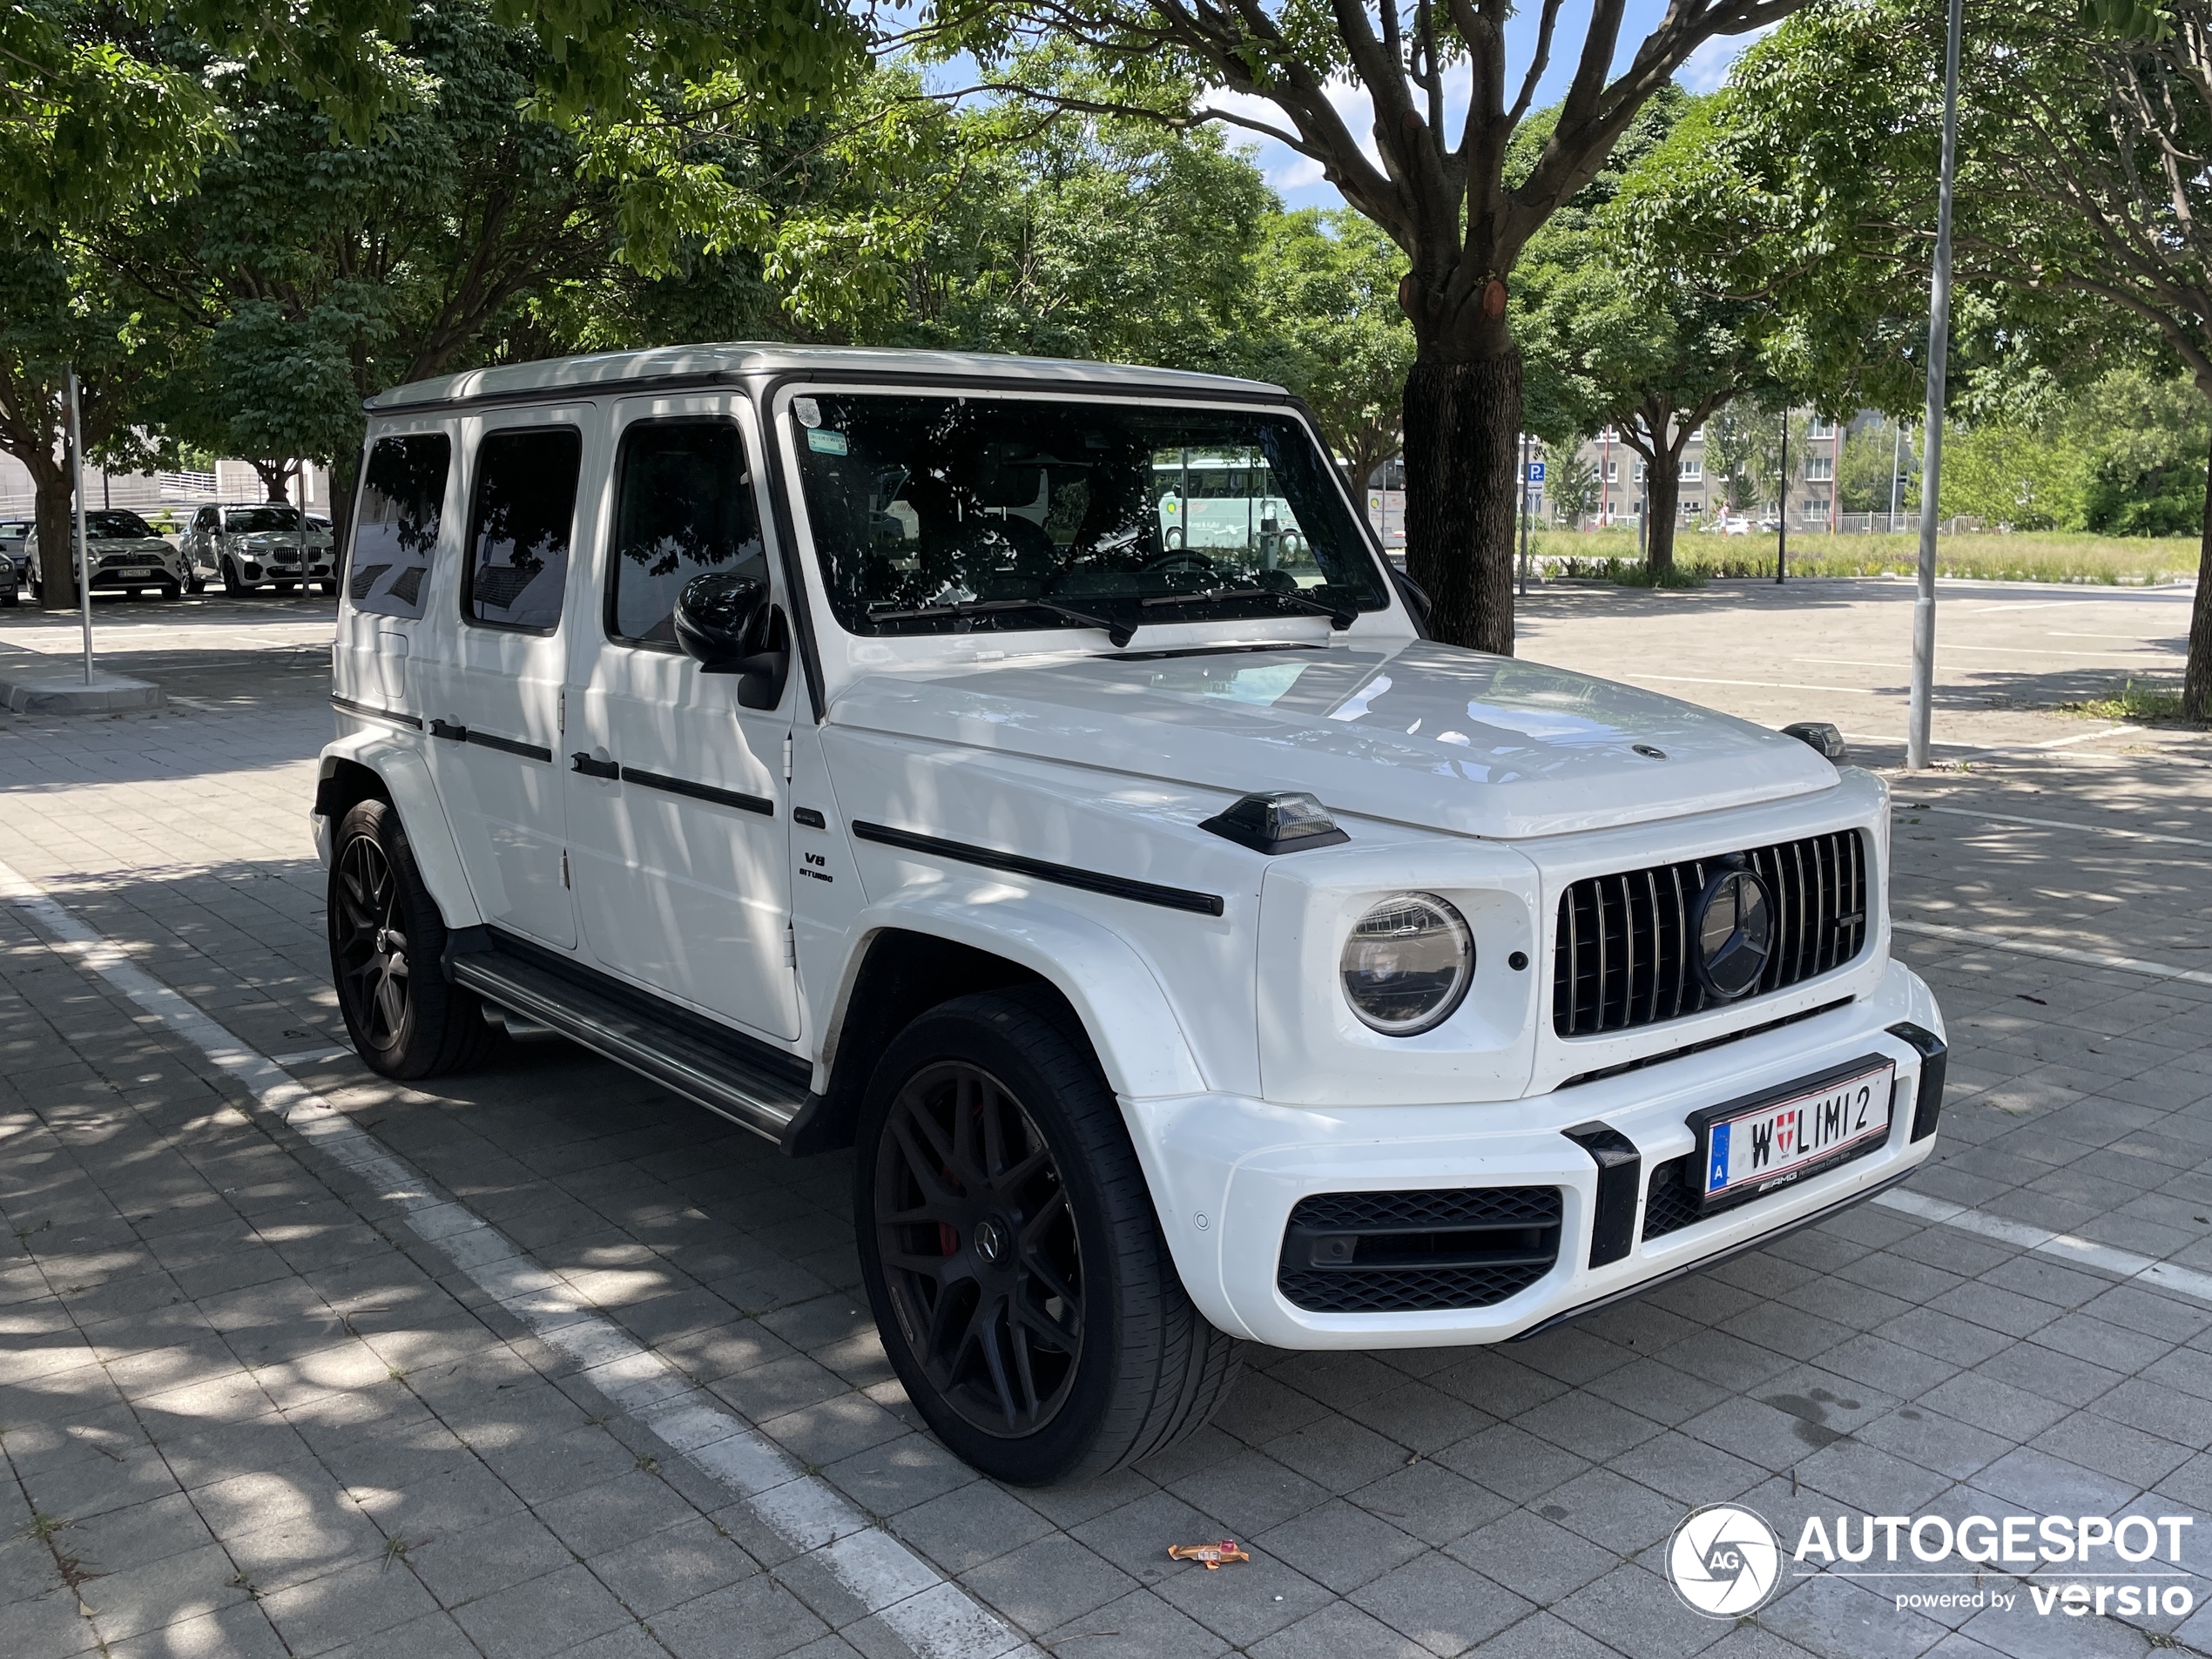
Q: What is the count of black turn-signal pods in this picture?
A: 2